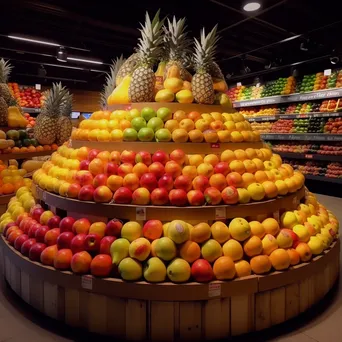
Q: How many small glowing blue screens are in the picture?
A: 2